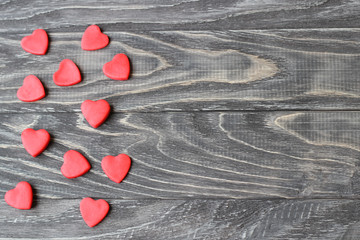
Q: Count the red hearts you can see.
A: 11